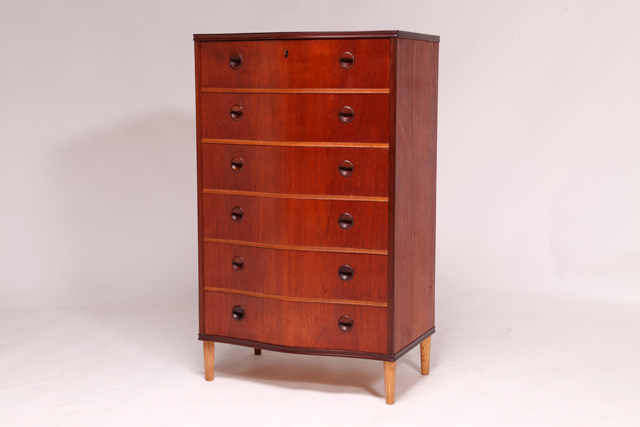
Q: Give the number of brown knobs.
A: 12